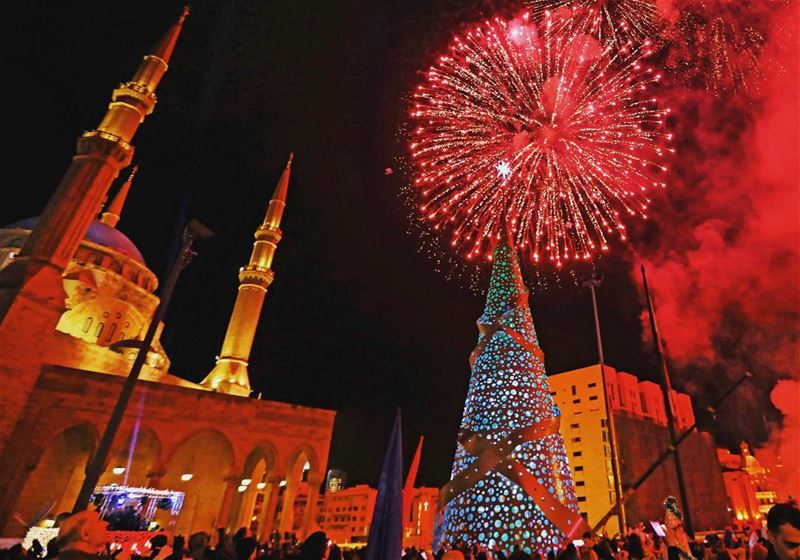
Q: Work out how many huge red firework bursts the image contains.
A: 1